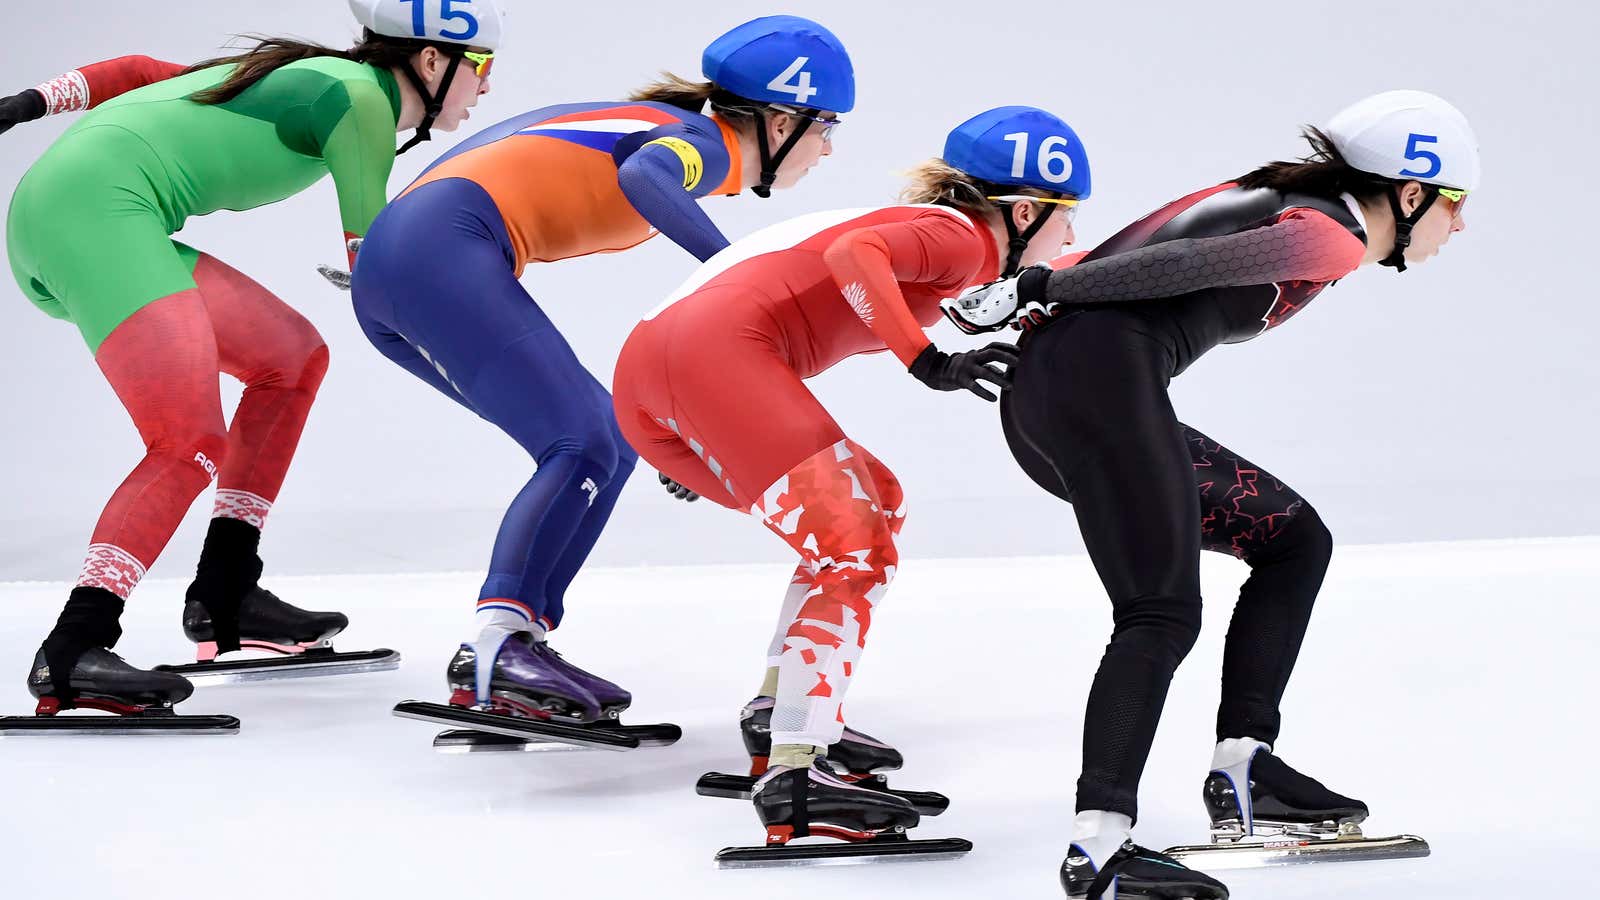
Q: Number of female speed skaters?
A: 4